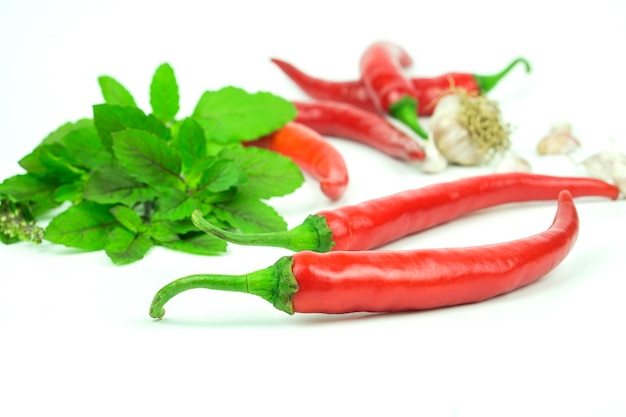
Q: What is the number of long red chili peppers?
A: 6